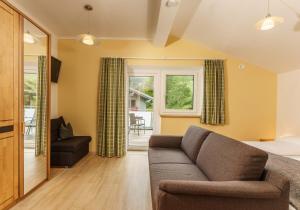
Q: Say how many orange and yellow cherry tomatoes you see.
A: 0